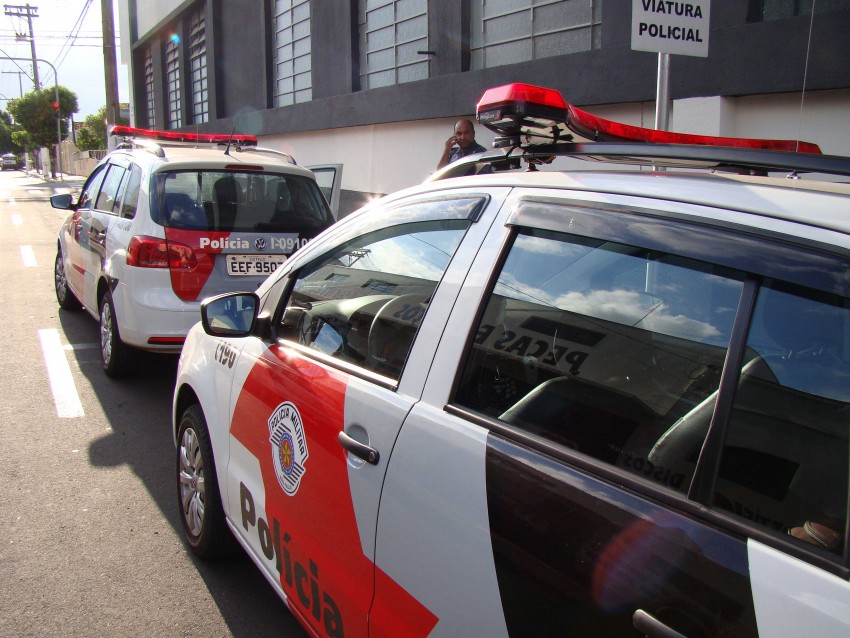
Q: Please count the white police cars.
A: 2